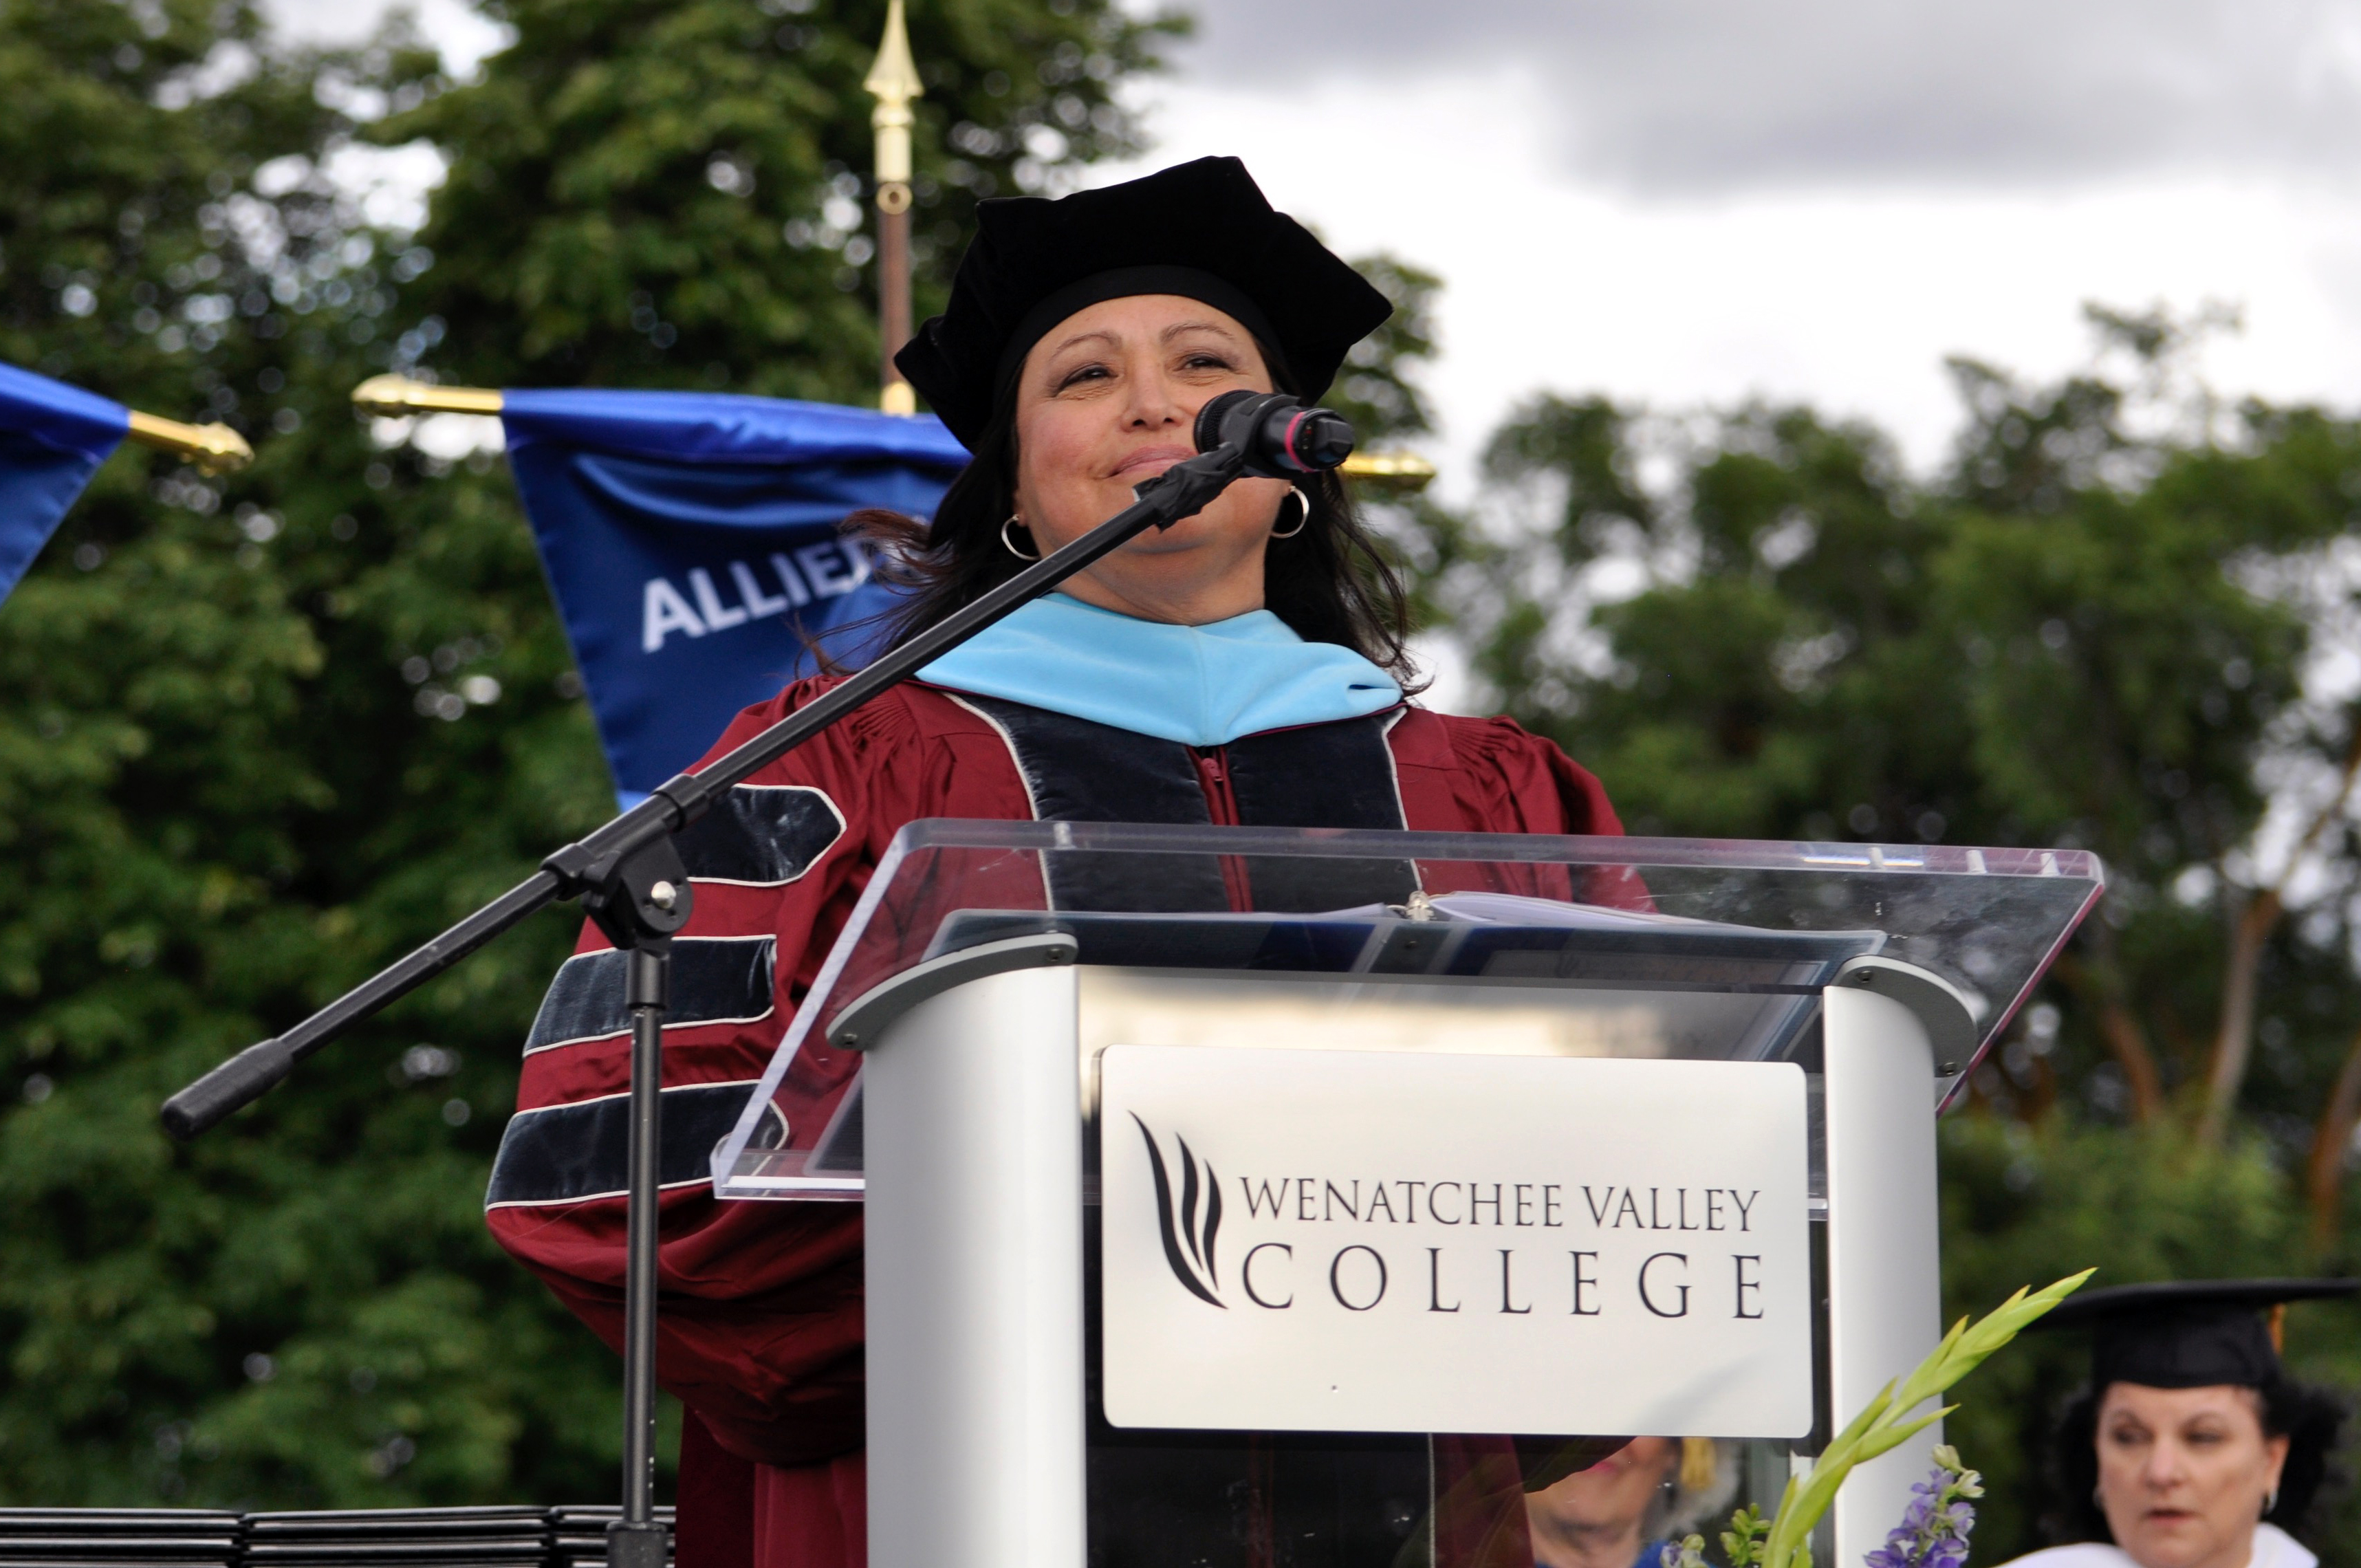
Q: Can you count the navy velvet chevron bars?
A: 3